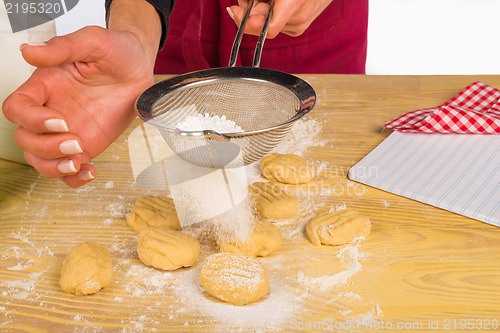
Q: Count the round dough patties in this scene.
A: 8